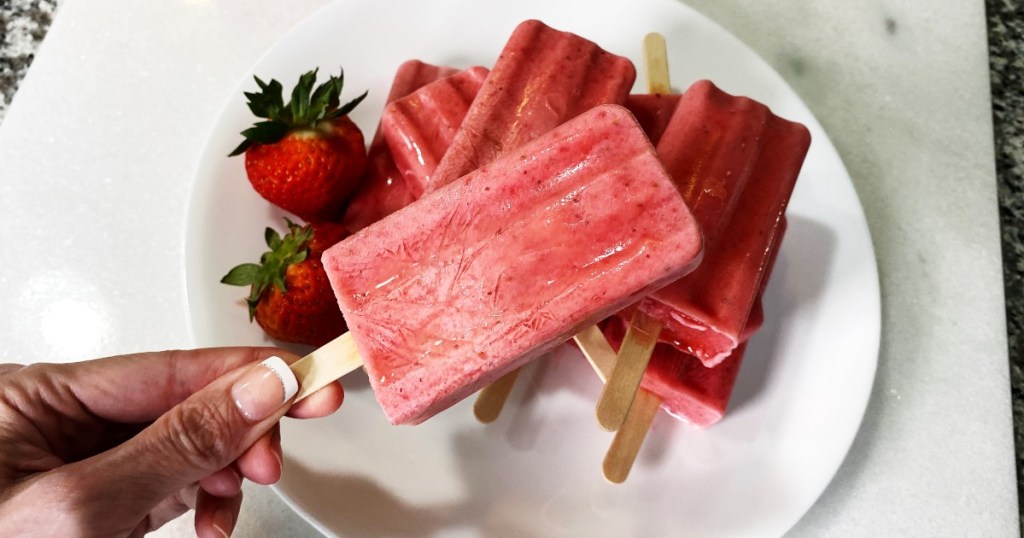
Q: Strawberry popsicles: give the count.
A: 7